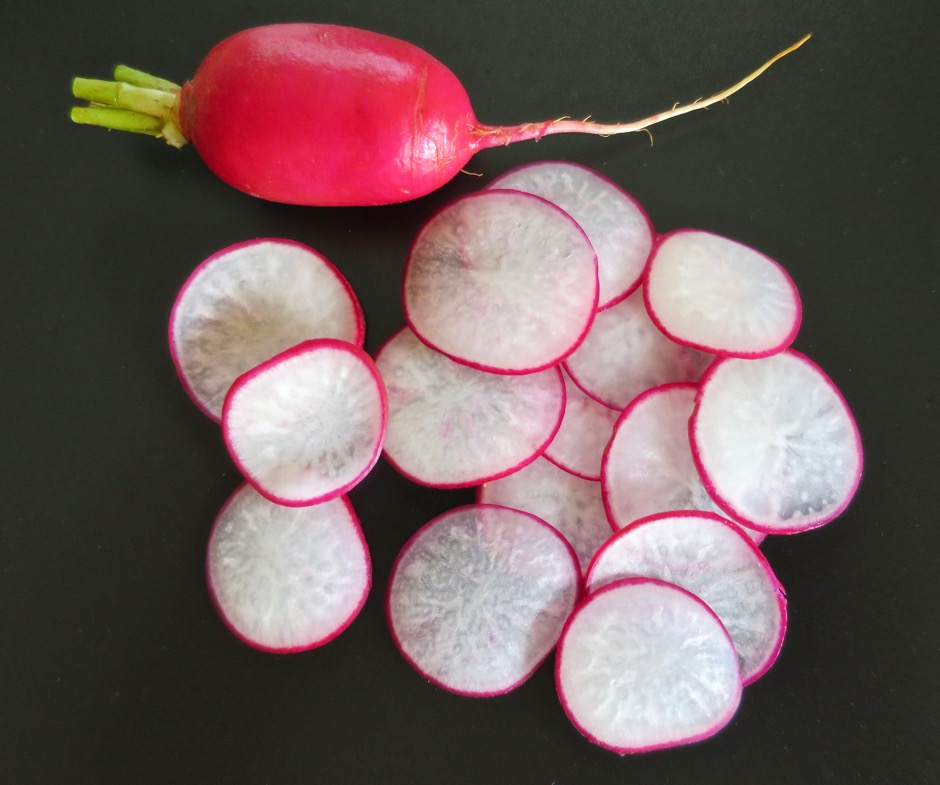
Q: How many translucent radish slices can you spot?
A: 15